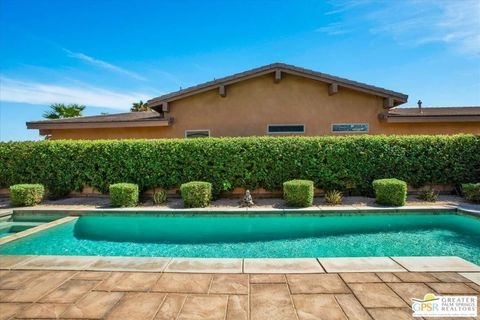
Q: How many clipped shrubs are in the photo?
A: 6